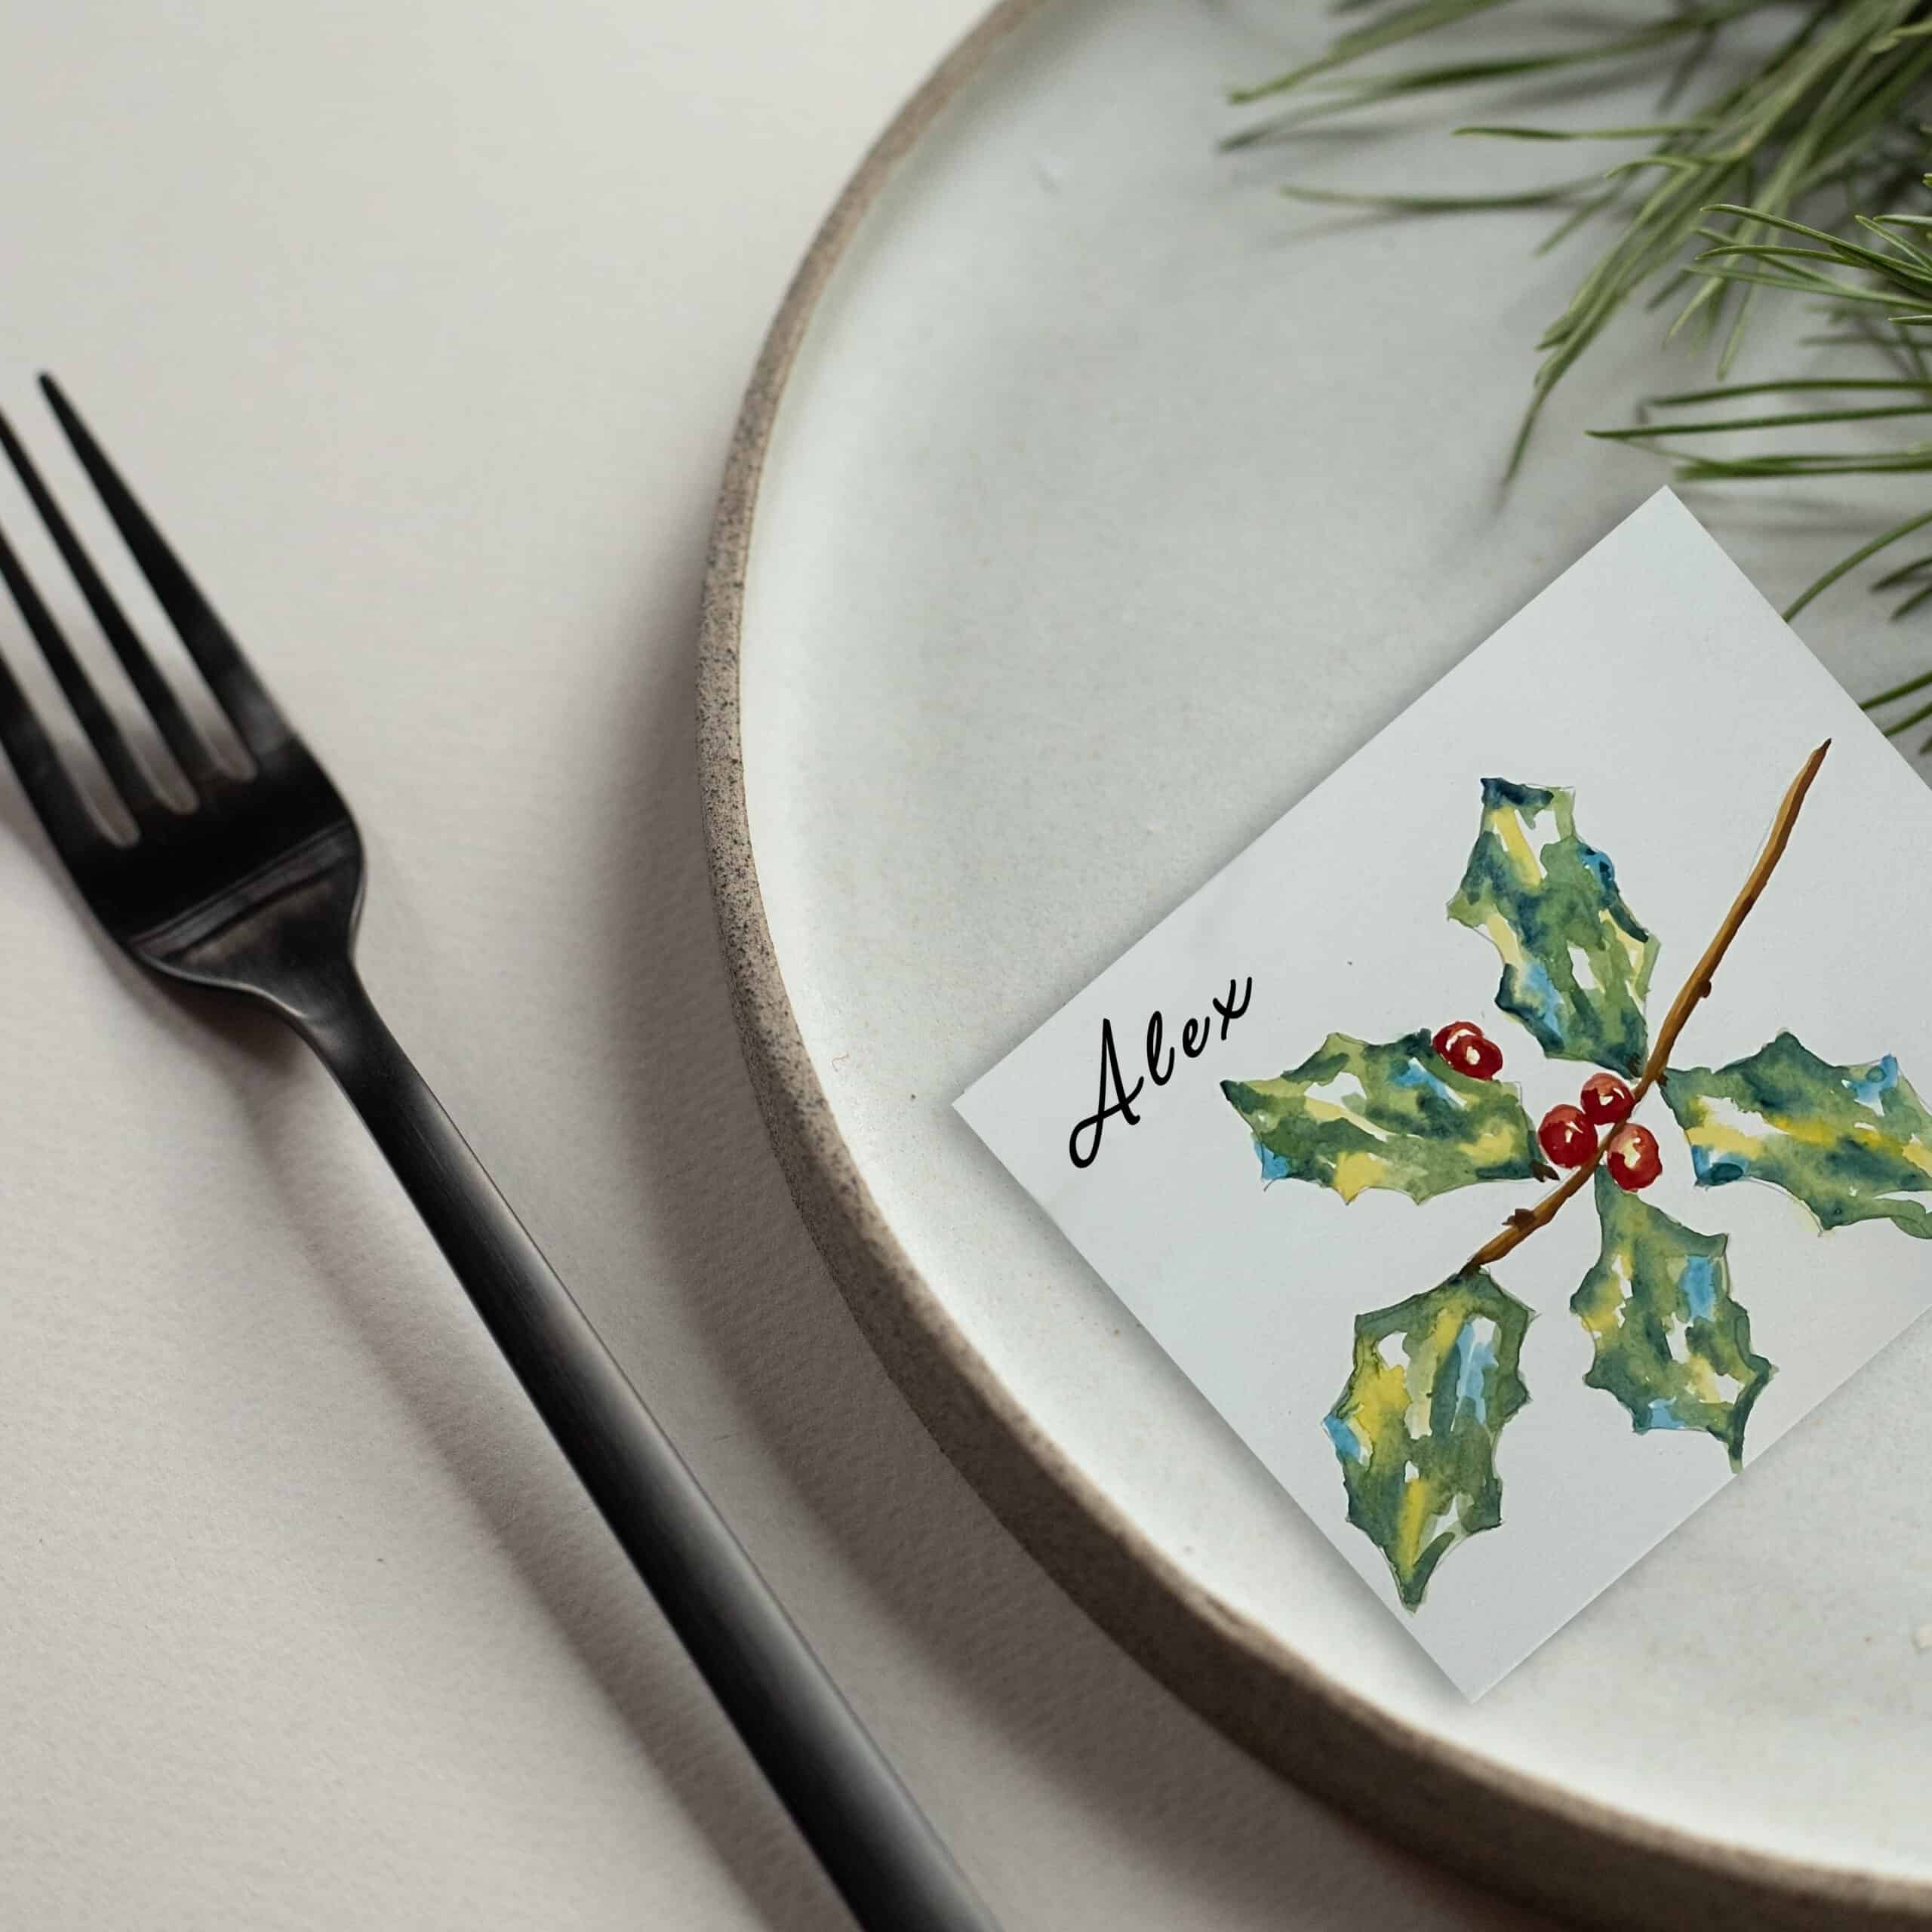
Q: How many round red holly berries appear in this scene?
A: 5